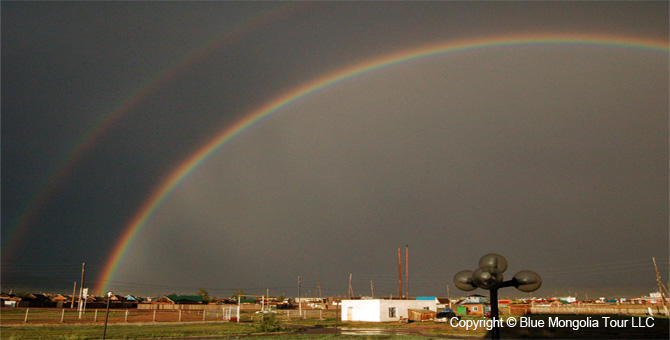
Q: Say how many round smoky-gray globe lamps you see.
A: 4